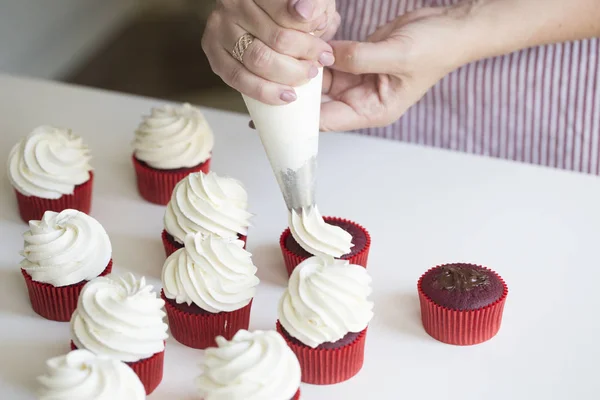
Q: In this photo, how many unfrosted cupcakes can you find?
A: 1